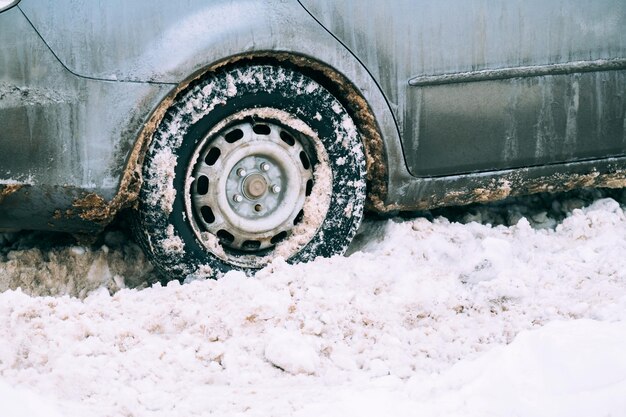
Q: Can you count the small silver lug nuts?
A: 4